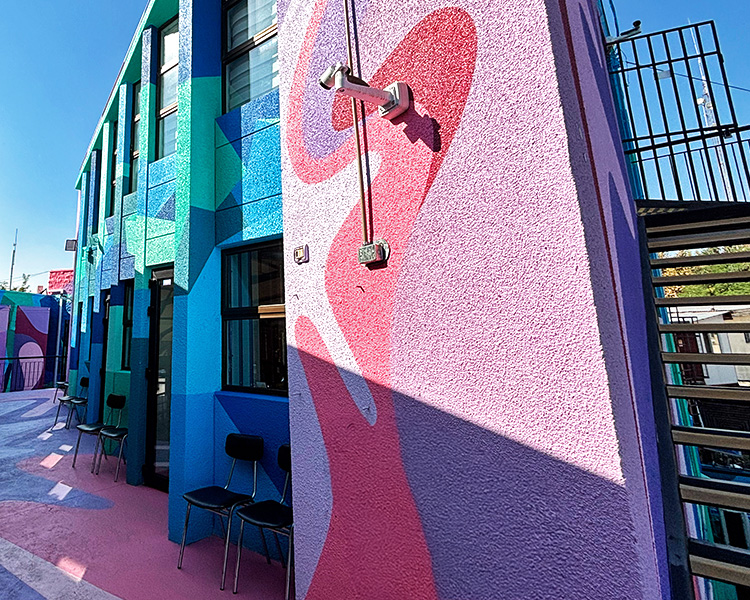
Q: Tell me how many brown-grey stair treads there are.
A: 11